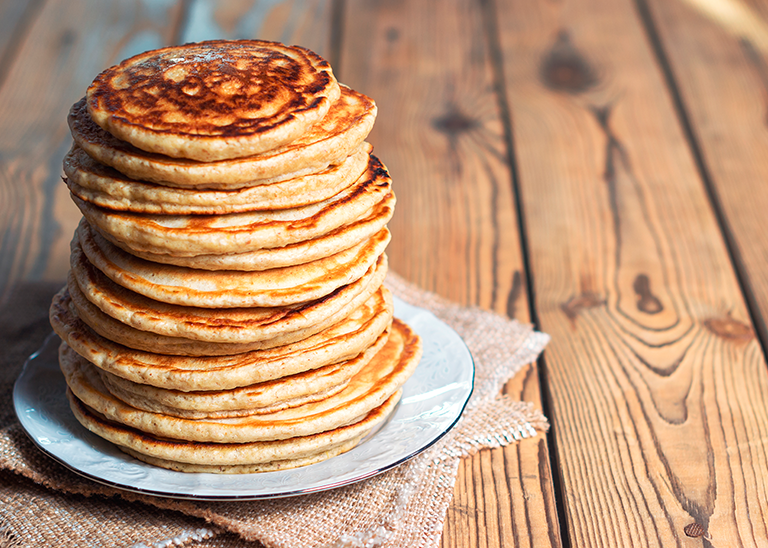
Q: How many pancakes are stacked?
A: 13